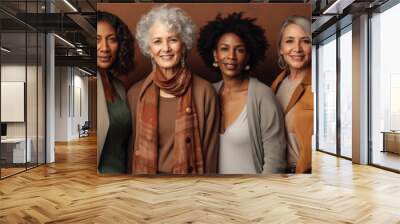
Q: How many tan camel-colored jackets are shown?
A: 1